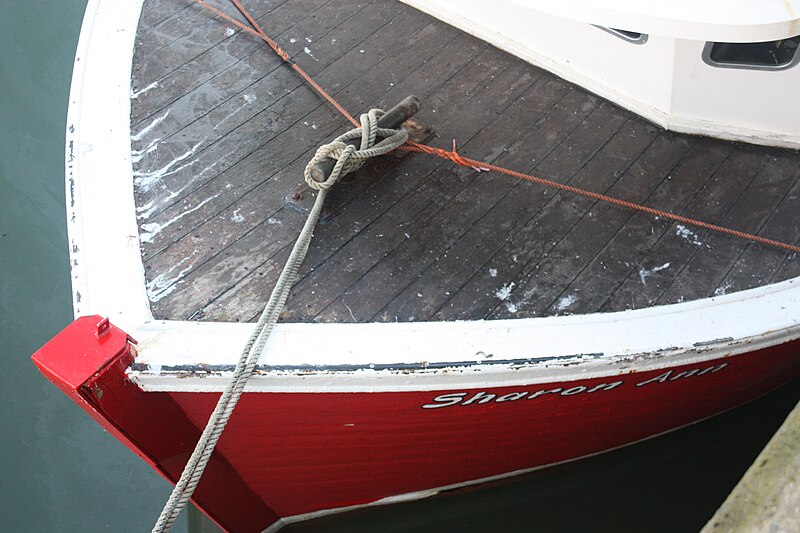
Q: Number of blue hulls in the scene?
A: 0